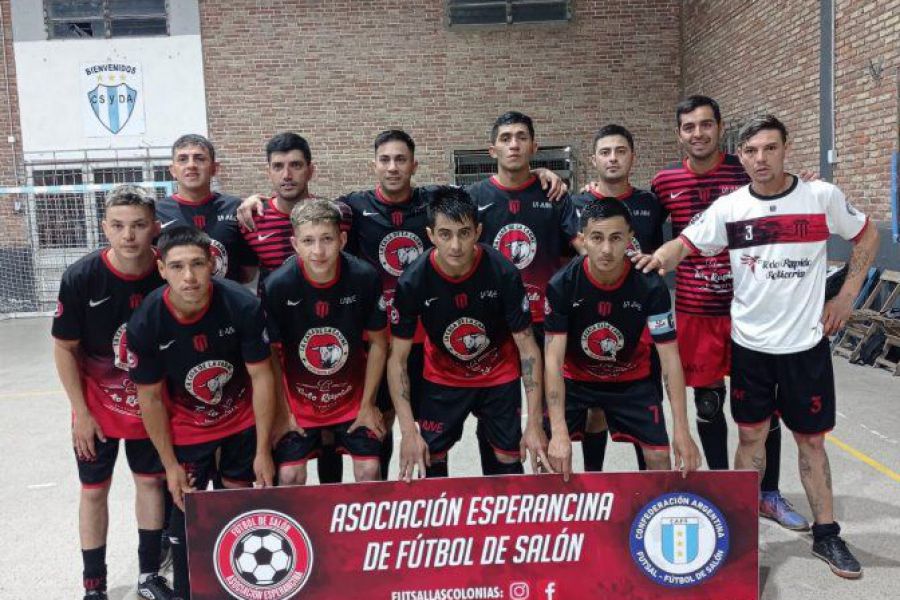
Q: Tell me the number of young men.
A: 12